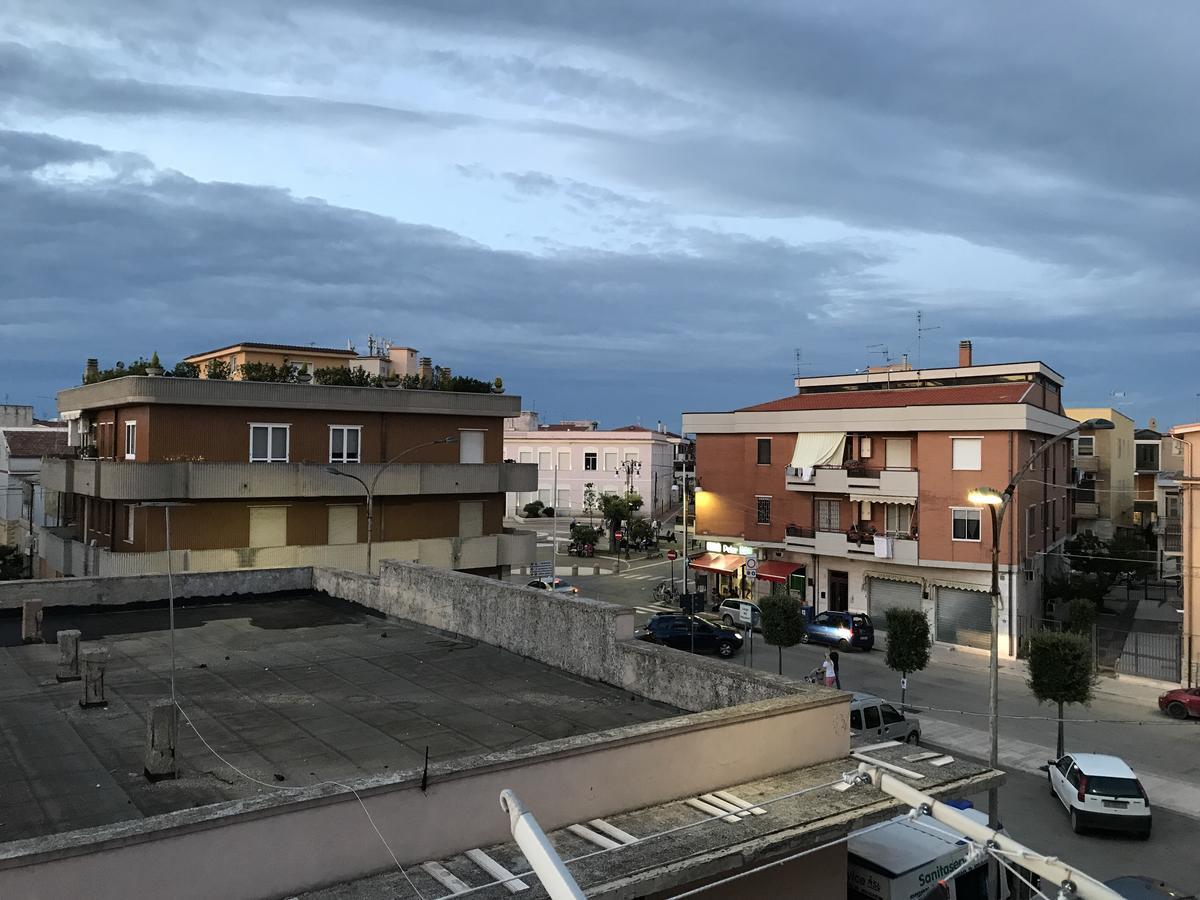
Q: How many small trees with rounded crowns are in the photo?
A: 3